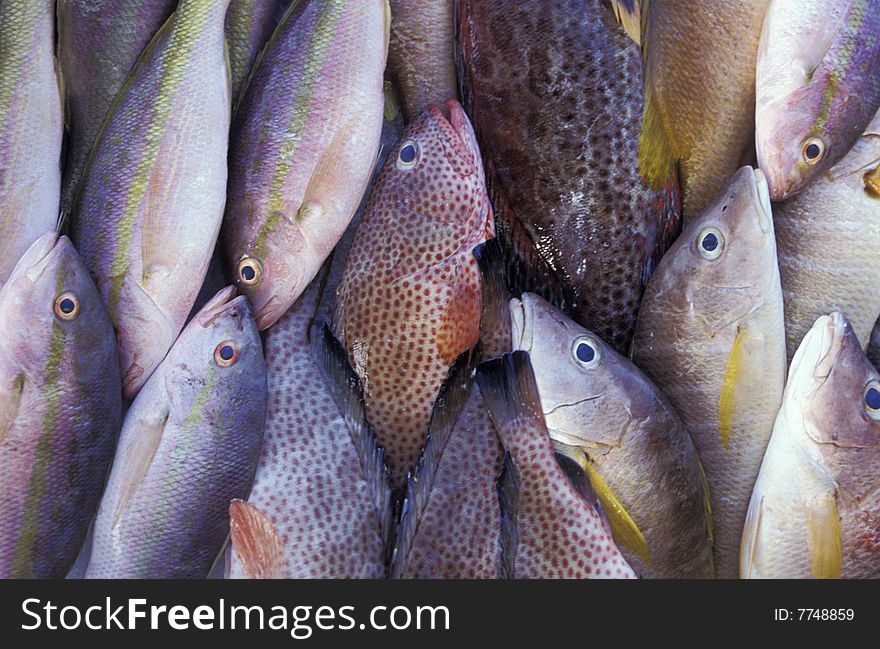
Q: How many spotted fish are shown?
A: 5